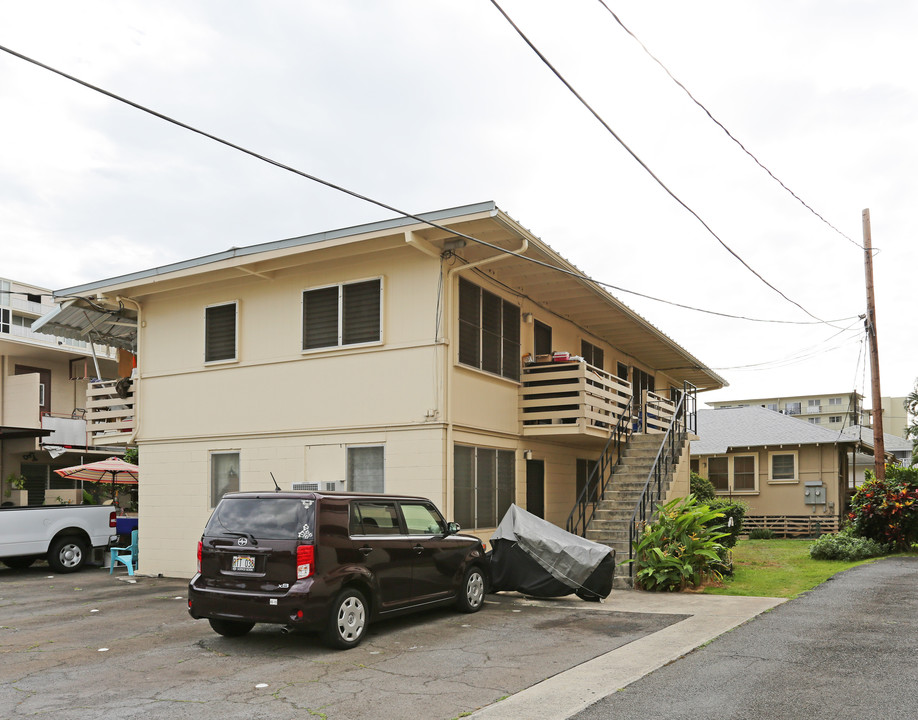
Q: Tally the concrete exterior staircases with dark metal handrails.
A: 1